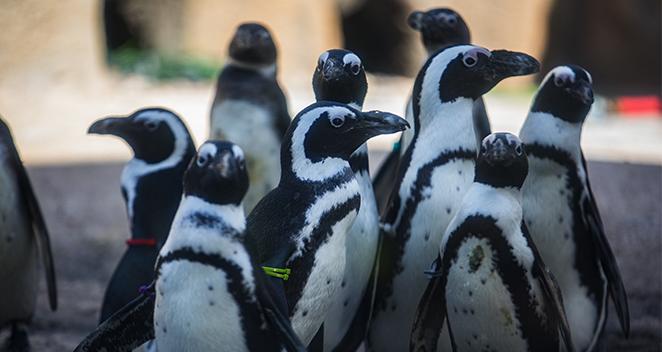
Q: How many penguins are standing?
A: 10